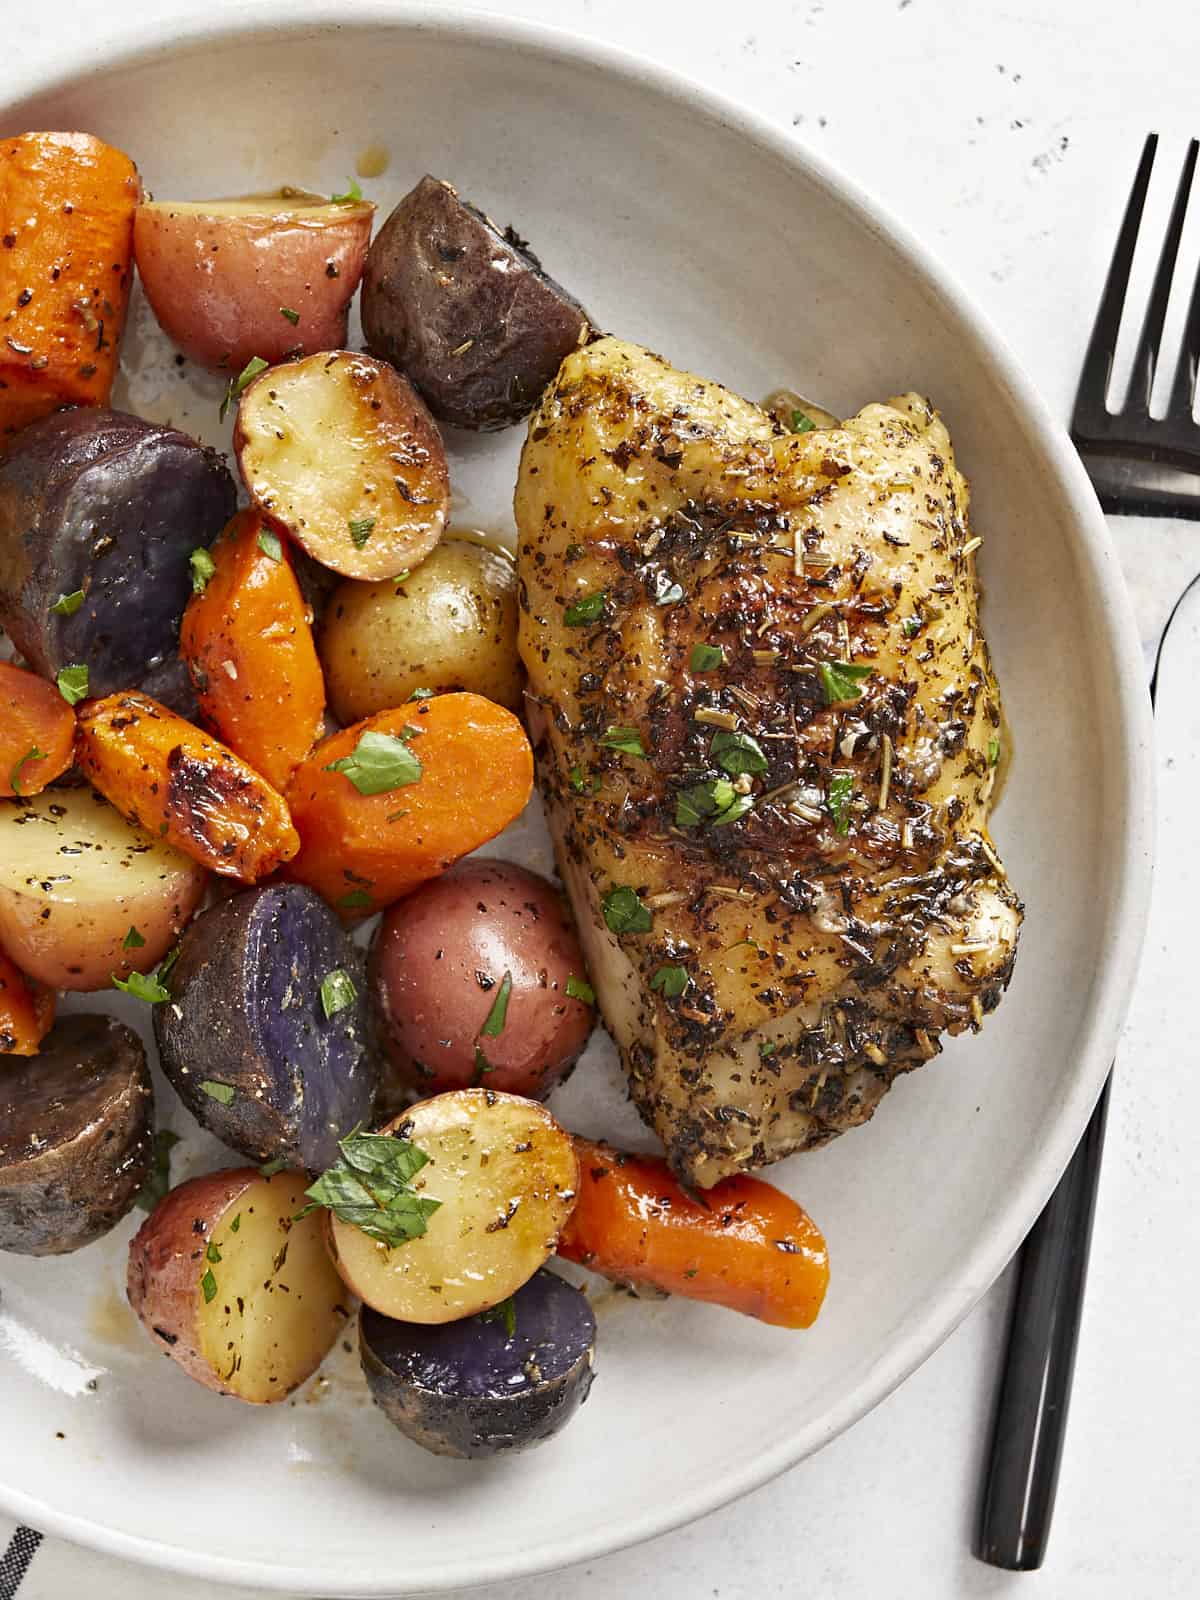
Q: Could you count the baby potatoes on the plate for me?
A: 12